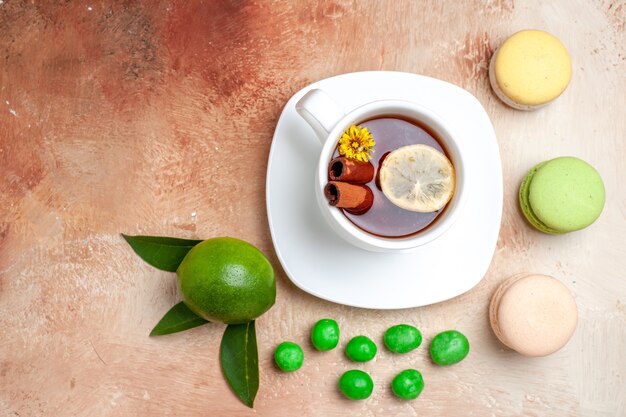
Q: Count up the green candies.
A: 7